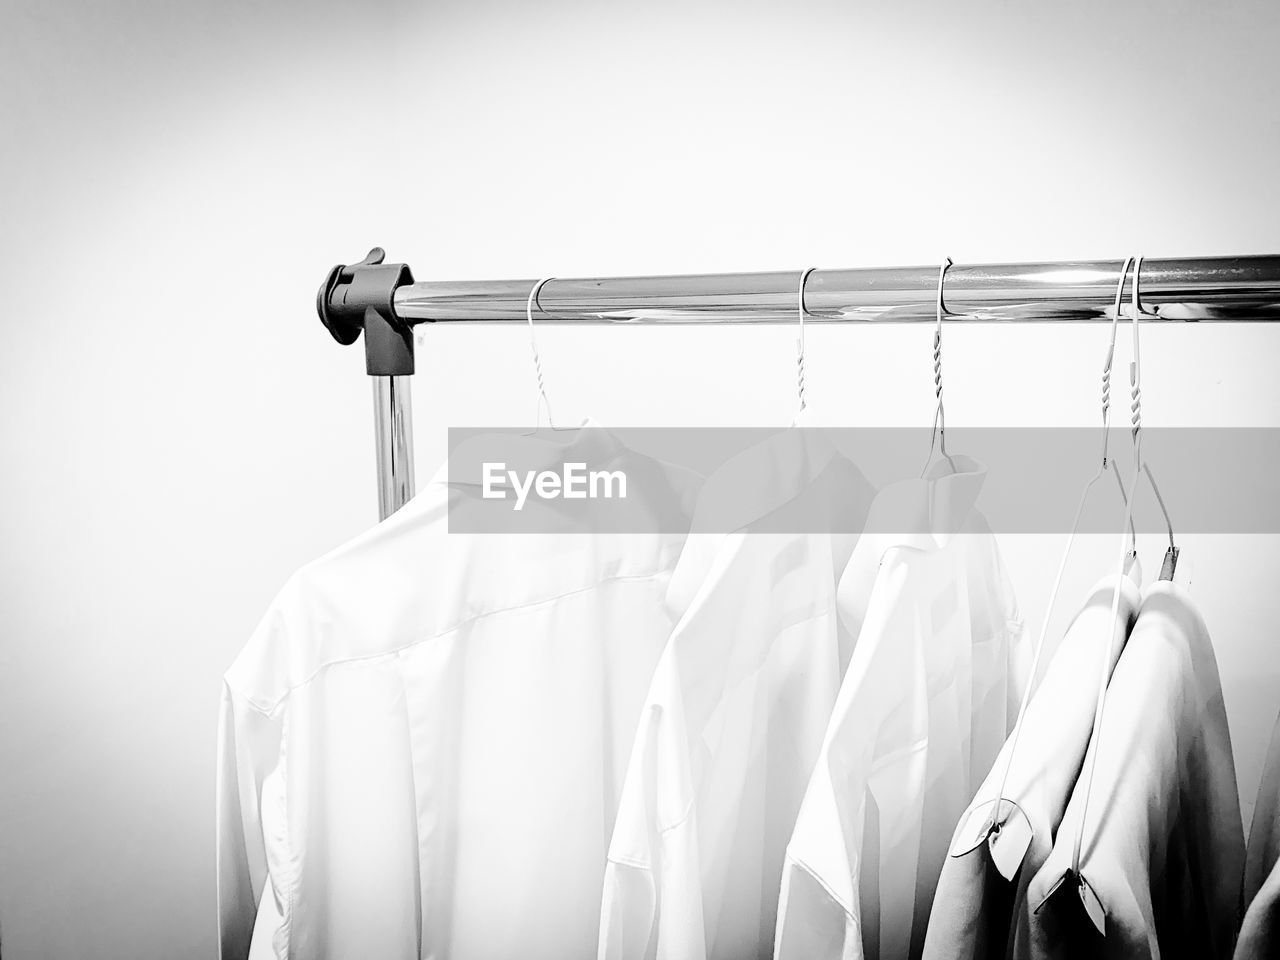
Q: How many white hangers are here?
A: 5